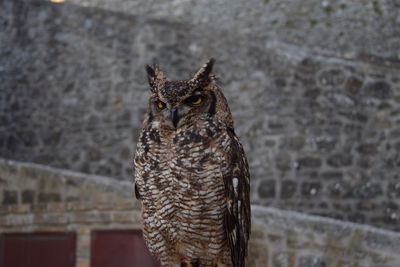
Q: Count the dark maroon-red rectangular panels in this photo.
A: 2